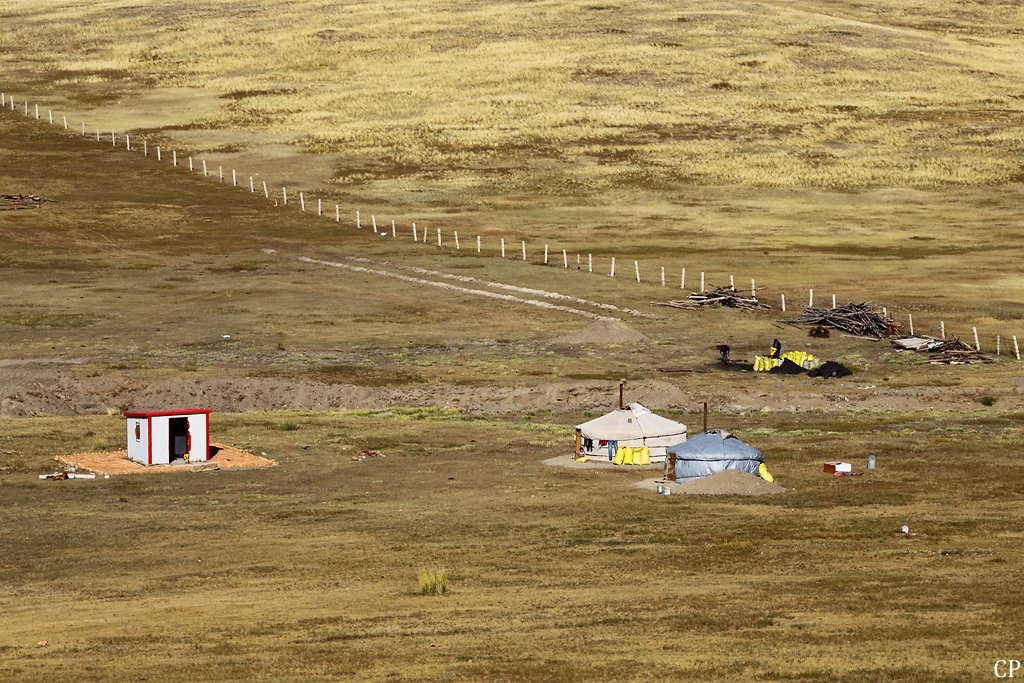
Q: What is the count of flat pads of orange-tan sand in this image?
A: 1